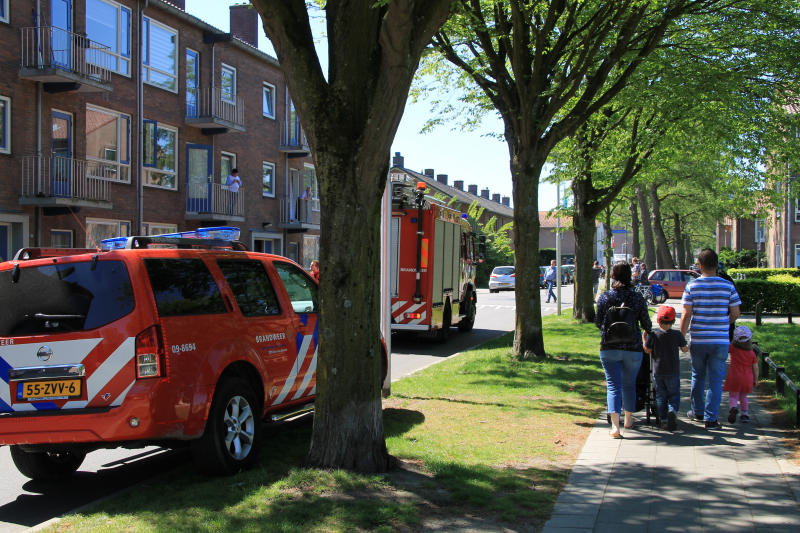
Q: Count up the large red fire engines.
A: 1